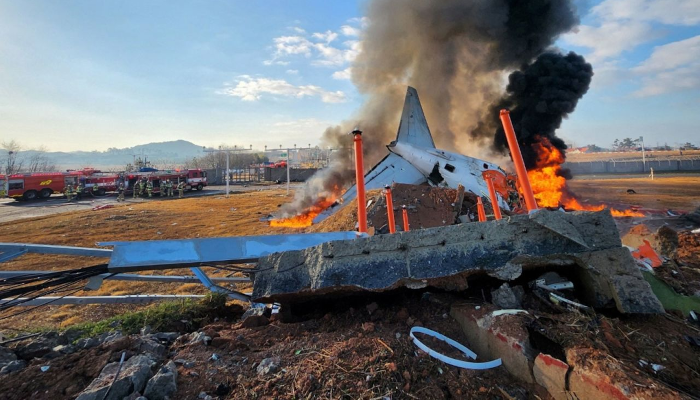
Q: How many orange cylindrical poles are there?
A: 6